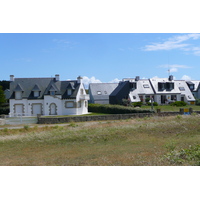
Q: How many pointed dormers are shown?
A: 4